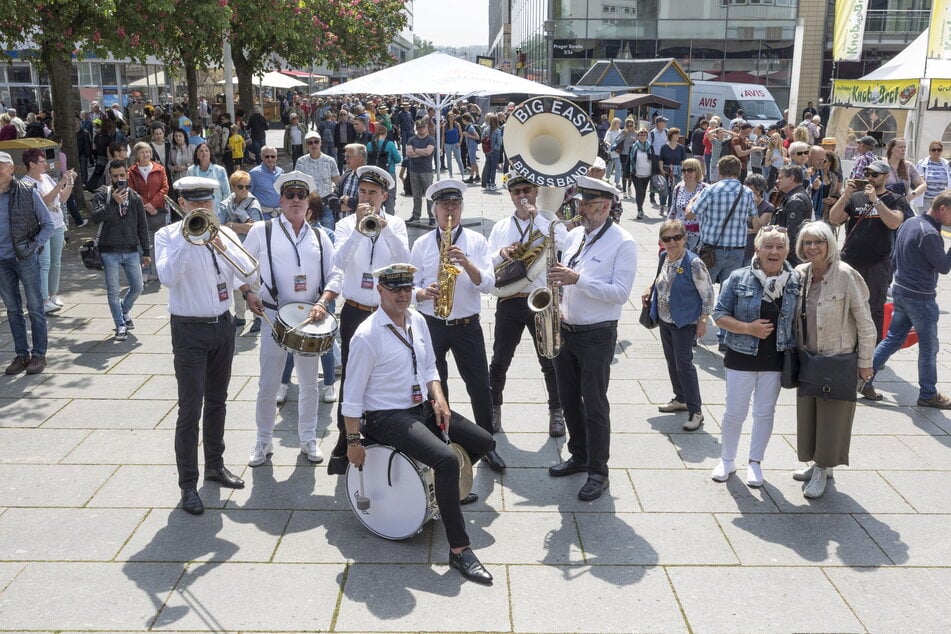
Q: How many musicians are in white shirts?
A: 7